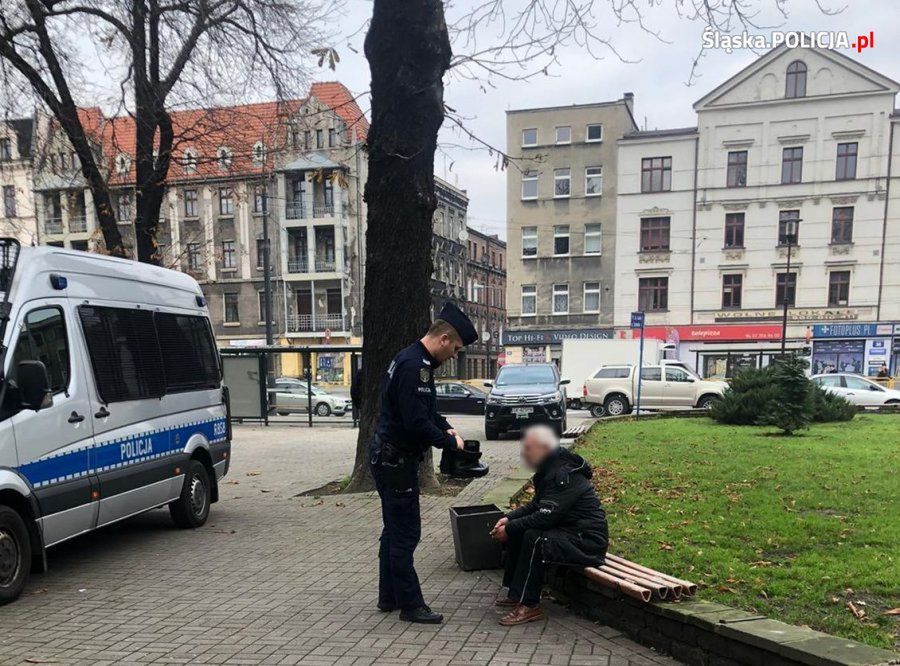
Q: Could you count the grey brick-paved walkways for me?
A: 1